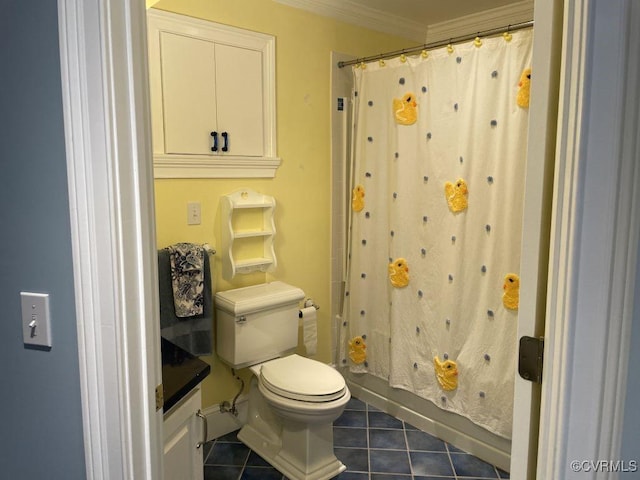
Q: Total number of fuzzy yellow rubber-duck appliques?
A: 8